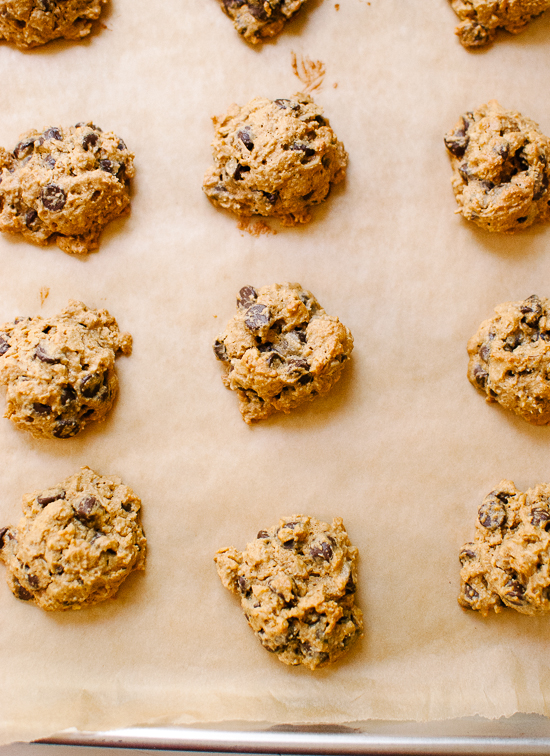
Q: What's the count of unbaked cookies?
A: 12